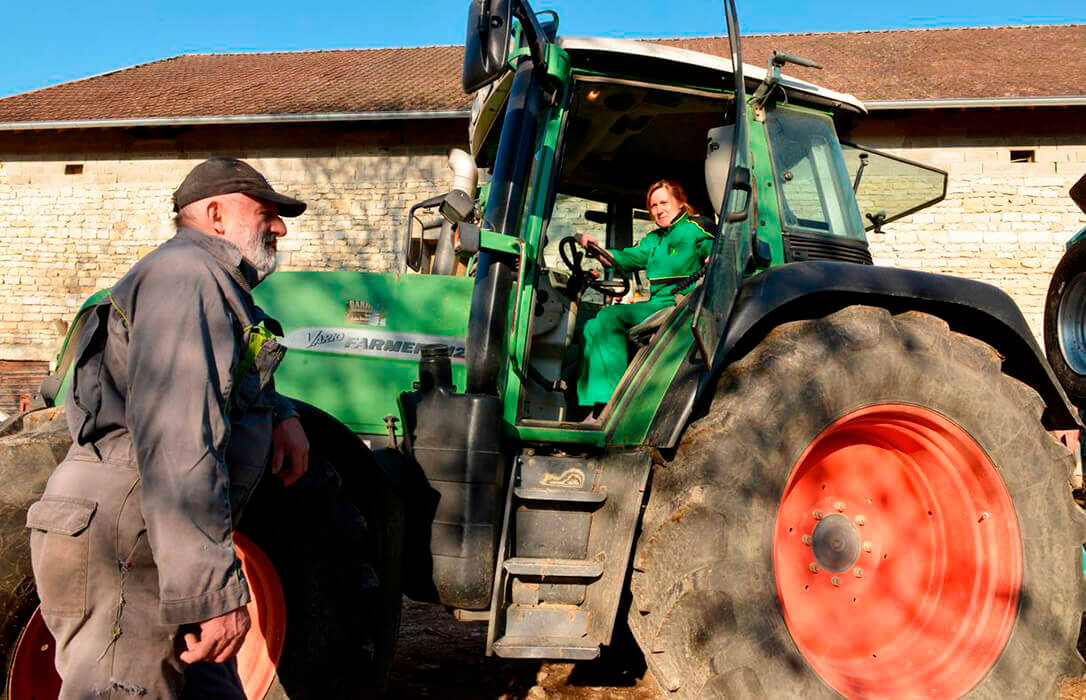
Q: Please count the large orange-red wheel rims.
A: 2